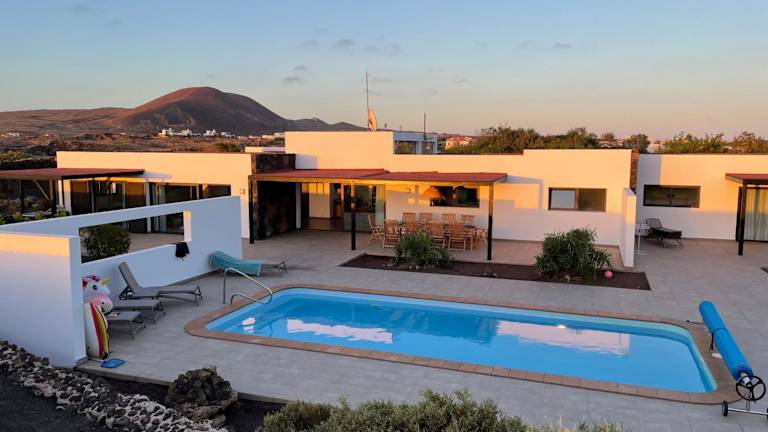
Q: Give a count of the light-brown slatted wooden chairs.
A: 10